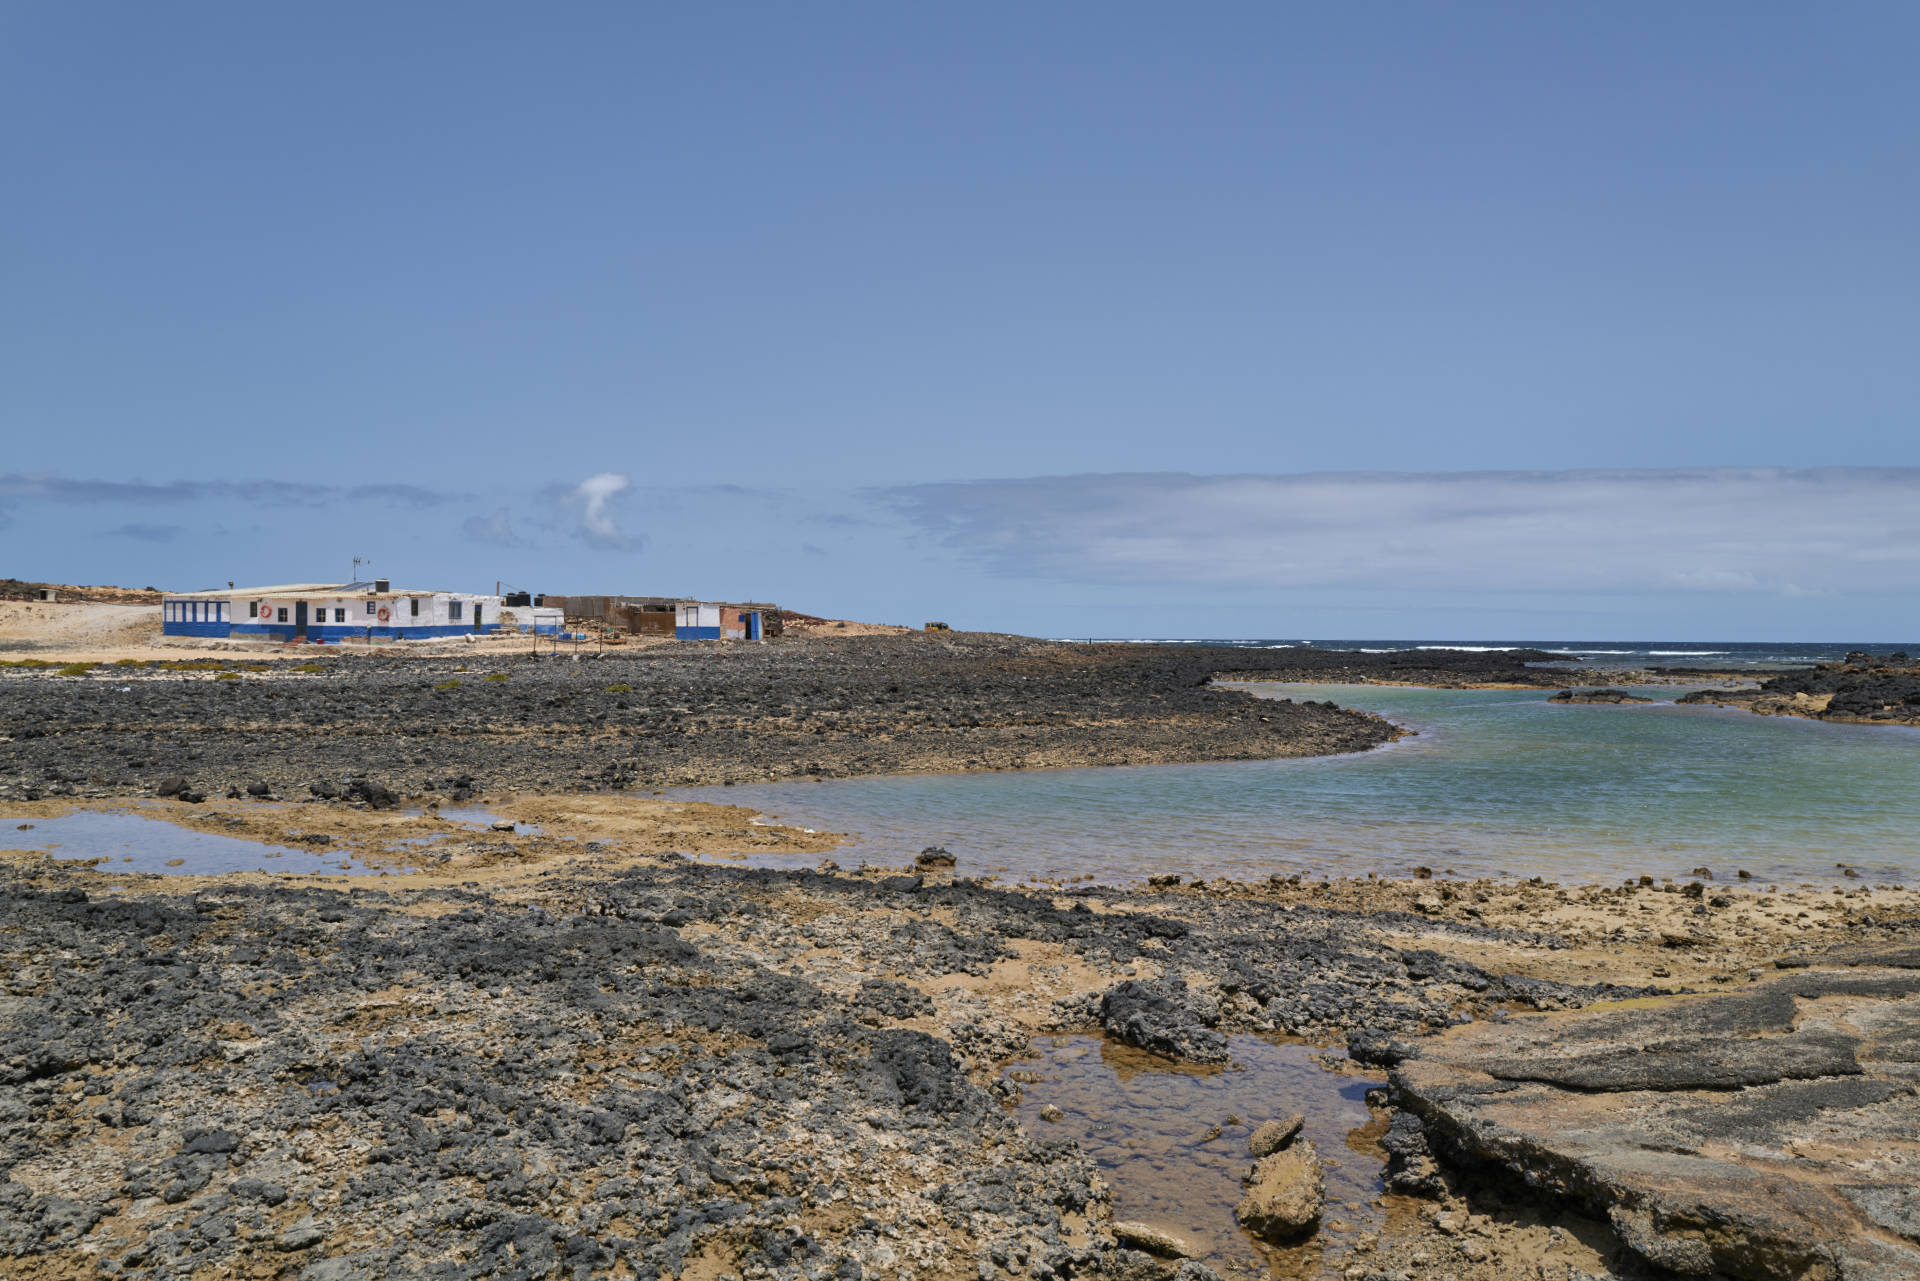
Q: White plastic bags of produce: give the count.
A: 0